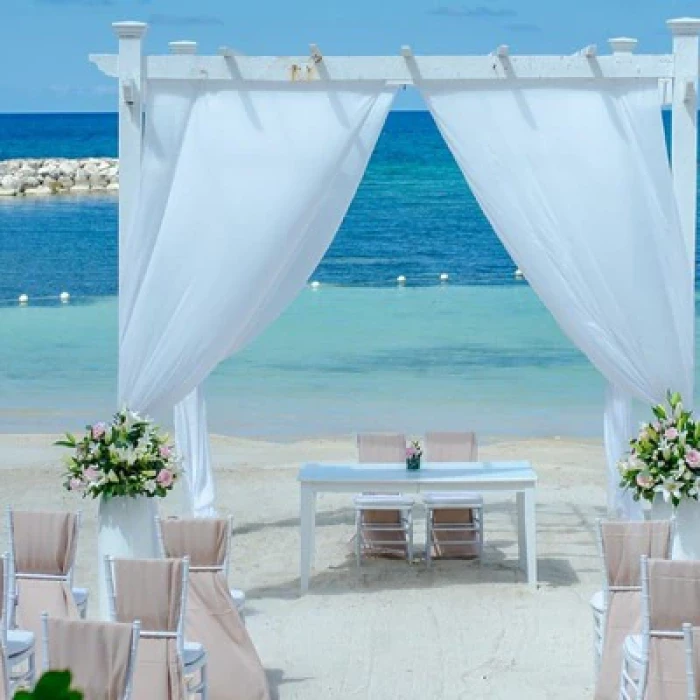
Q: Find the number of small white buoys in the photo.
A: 6